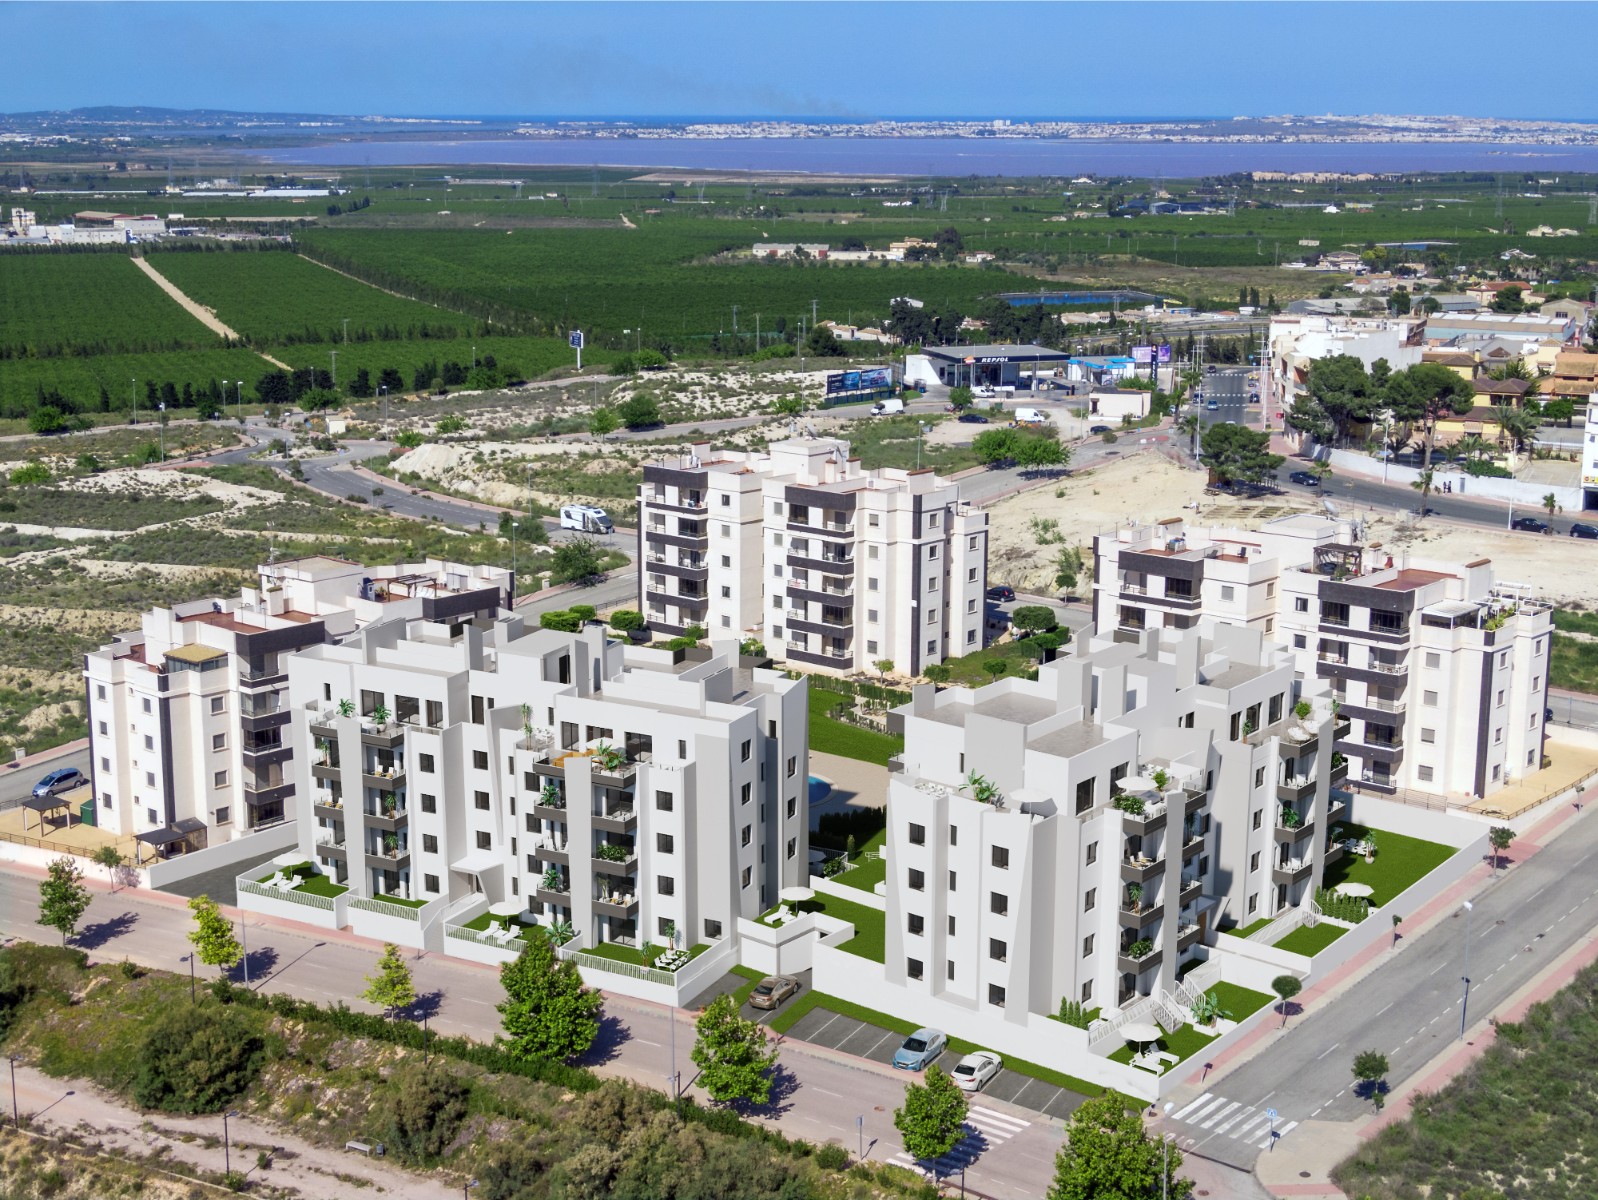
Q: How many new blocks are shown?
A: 2